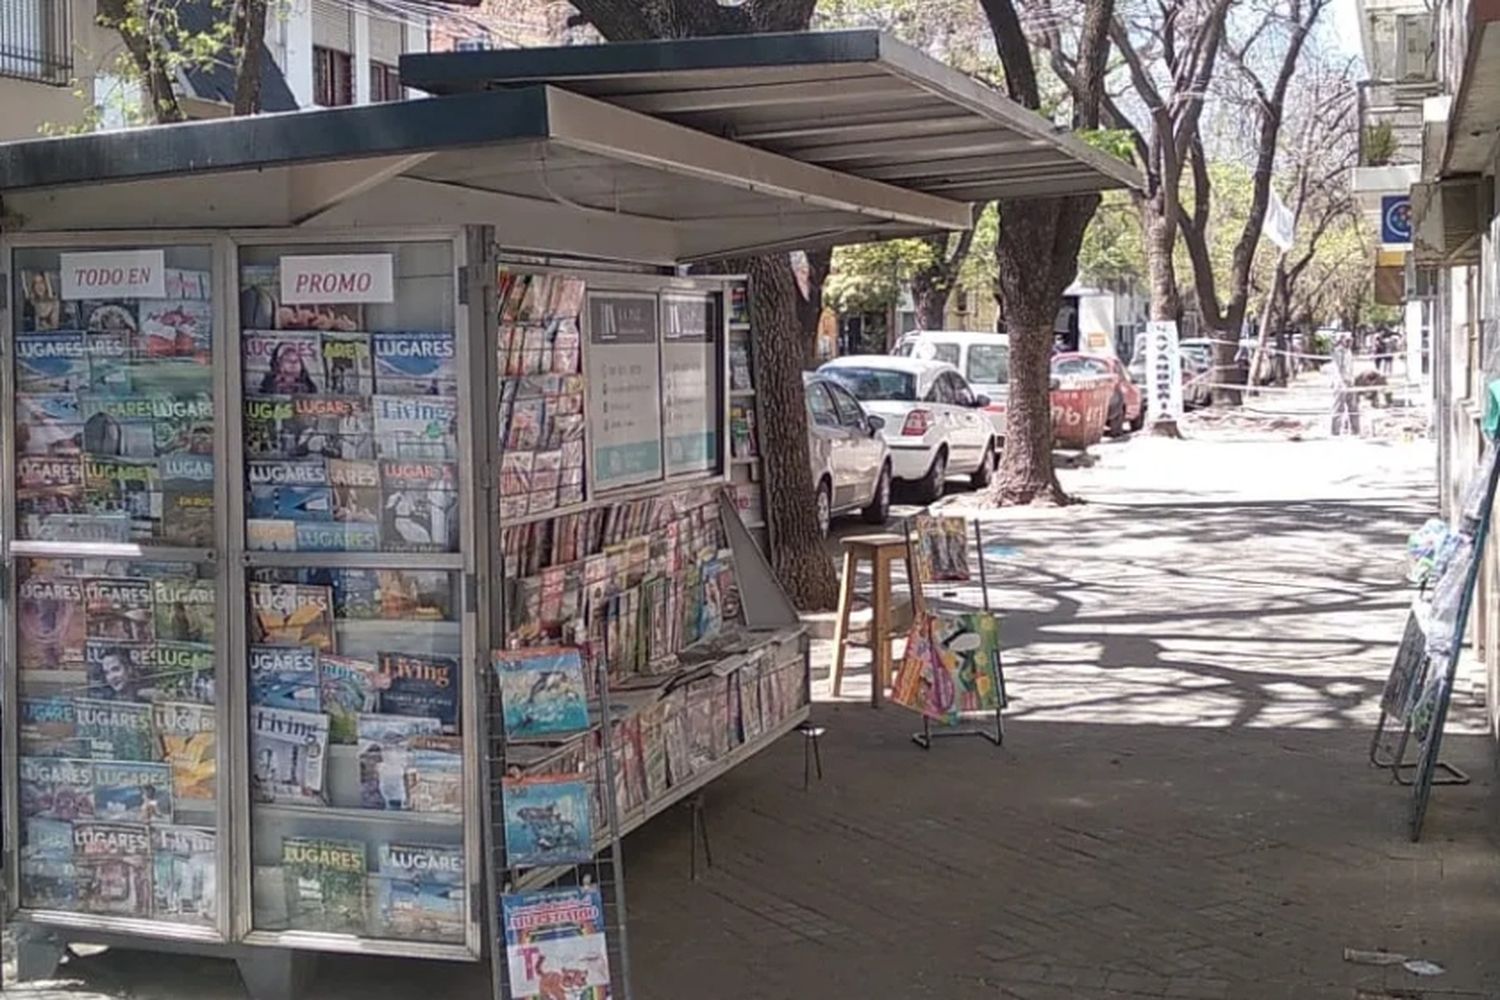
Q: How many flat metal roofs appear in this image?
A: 2